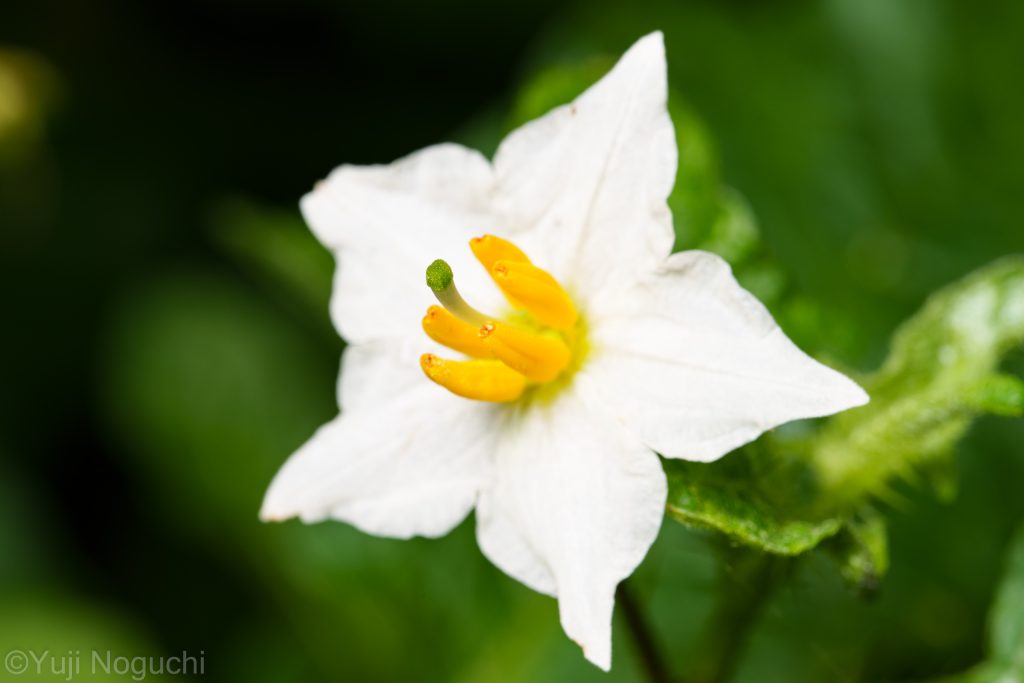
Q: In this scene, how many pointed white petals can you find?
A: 5